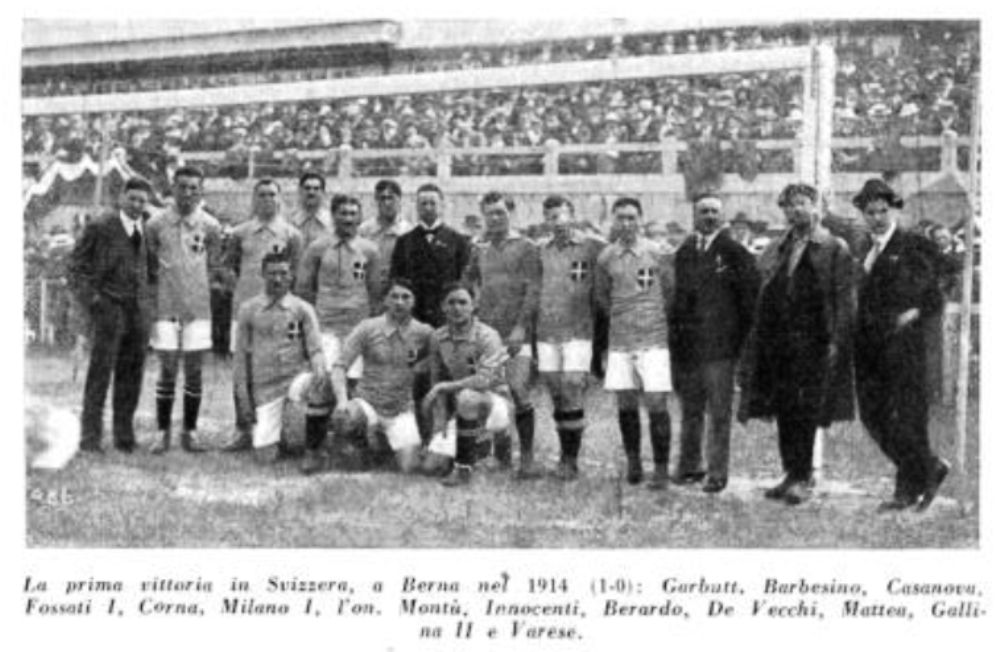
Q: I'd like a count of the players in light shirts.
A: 11